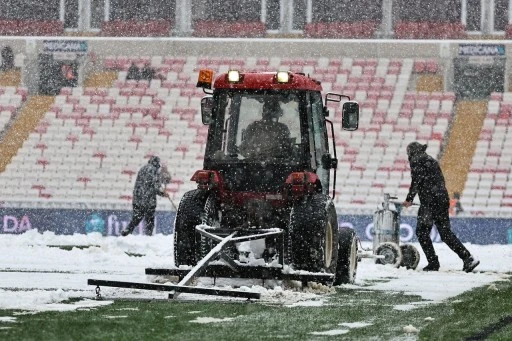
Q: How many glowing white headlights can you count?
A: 2